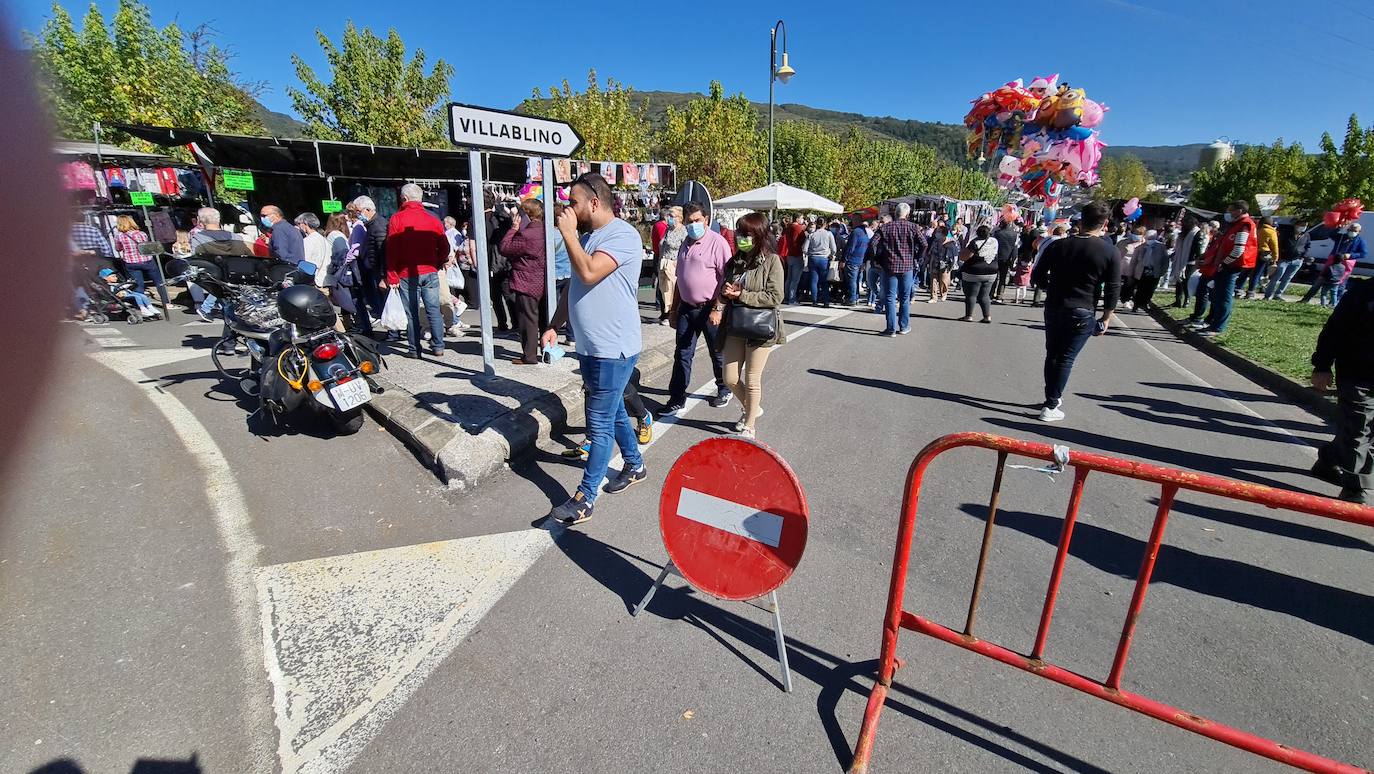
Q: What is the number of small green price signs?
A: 3